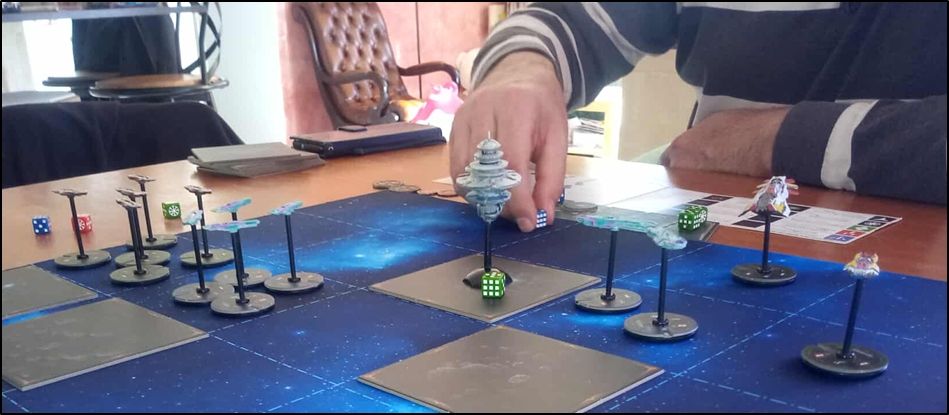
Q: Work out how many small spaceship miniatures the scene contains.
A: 13